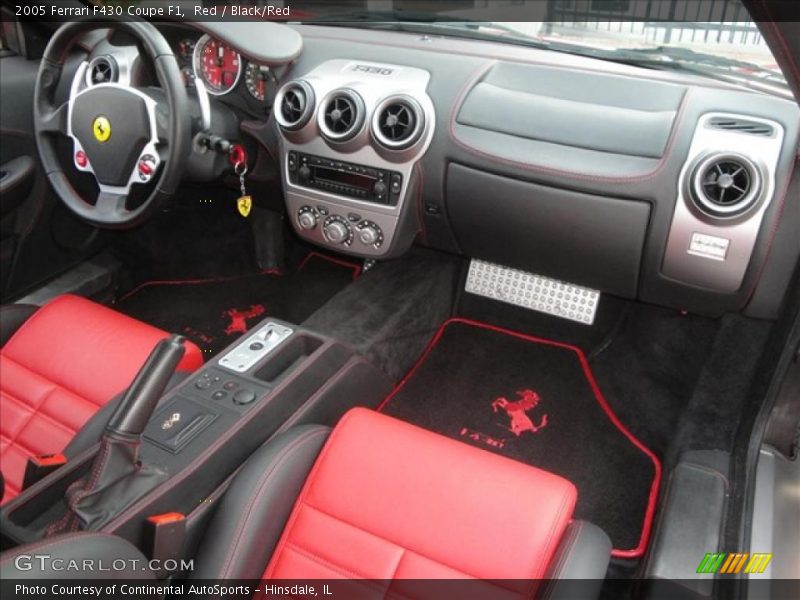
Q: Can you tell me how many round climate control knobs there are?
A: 3